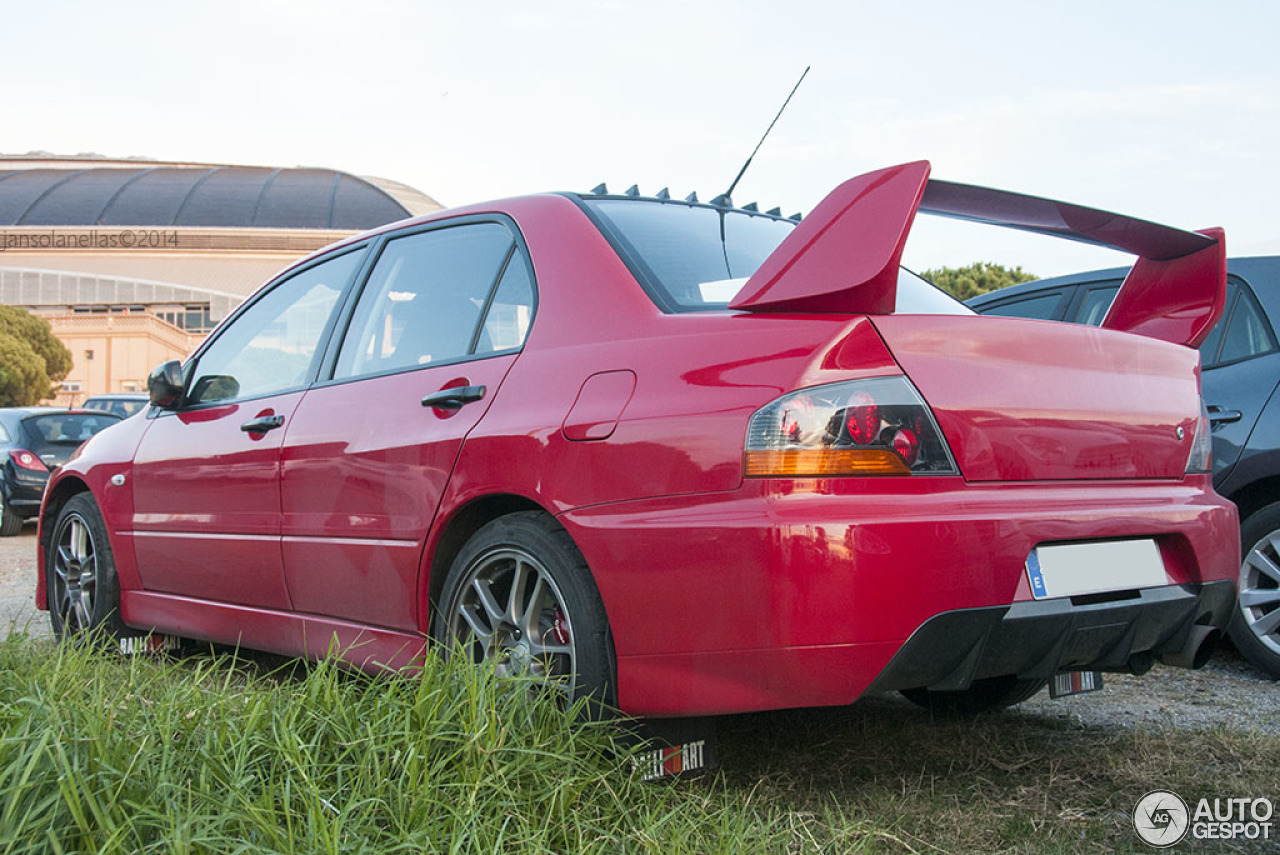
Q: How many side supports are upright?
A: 2